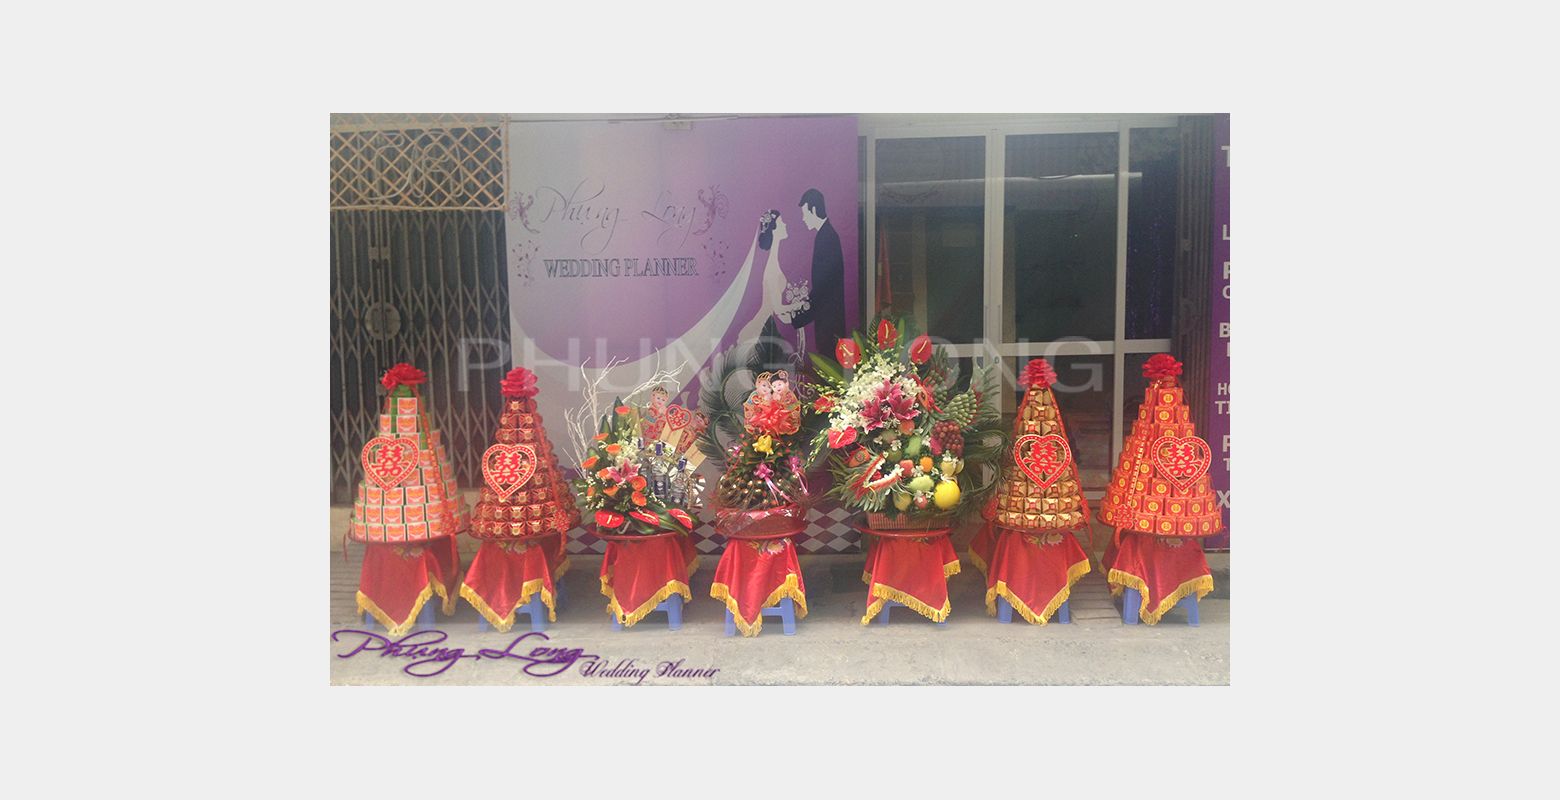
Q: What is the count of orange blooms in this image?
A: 9